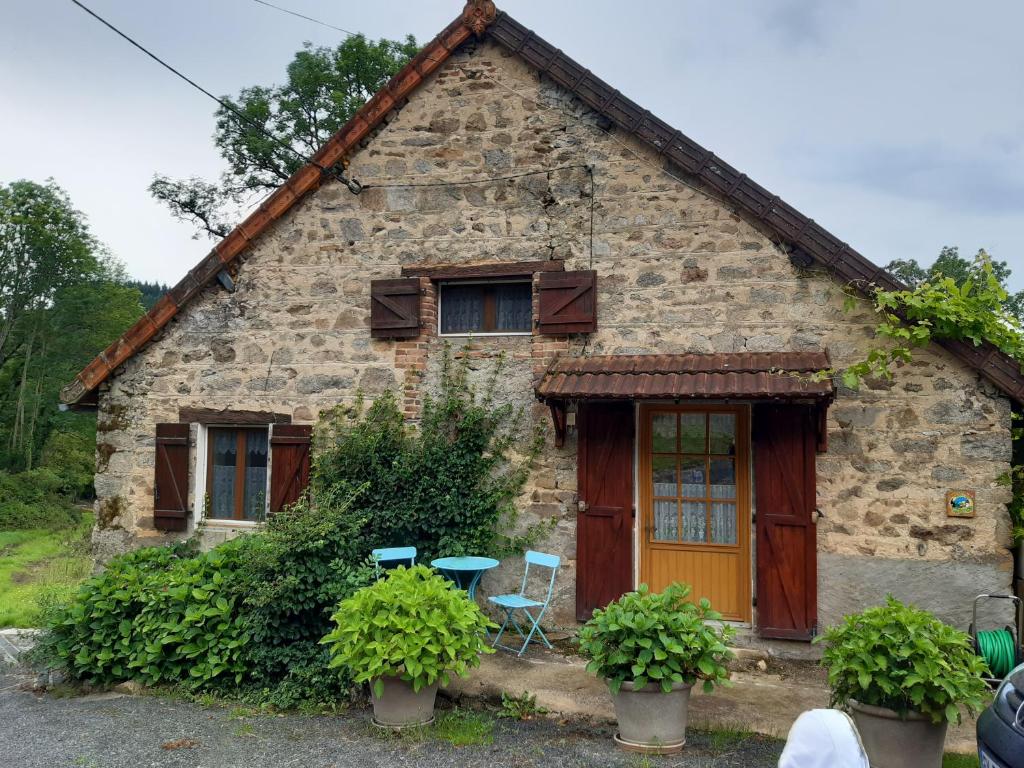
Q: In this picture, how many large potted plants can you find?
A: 3